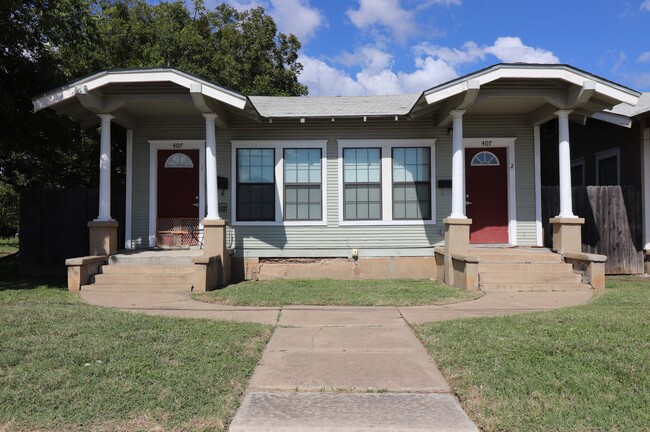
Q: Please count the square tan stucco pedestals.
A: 4